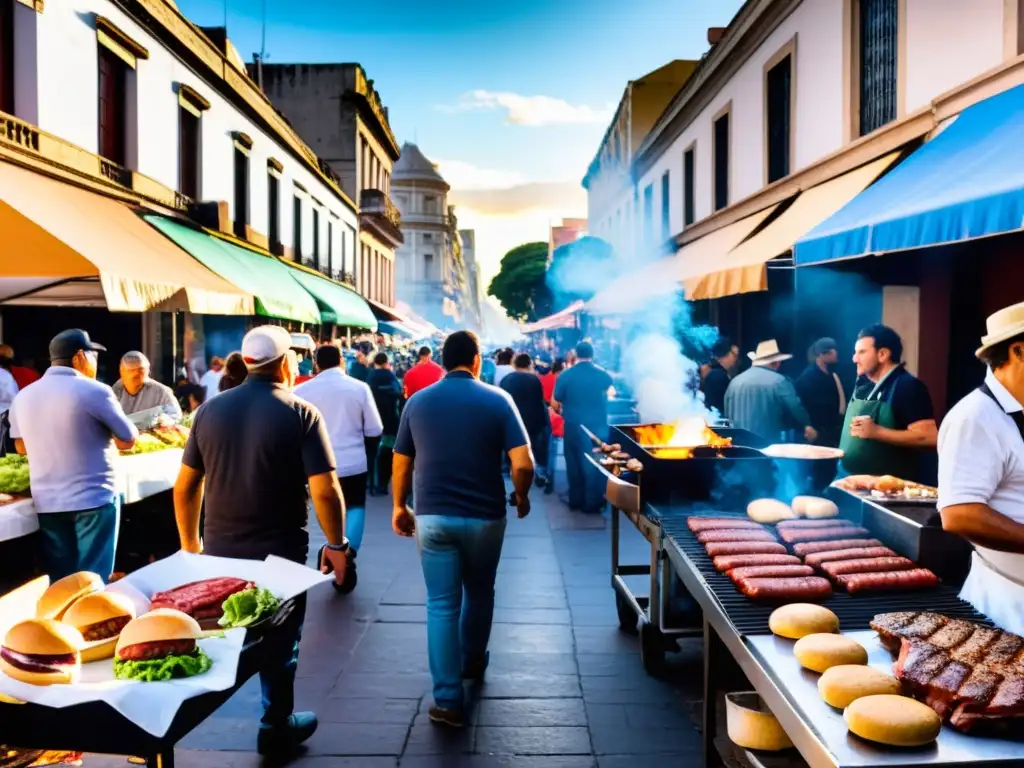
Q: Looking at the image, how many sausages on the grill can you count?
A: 12